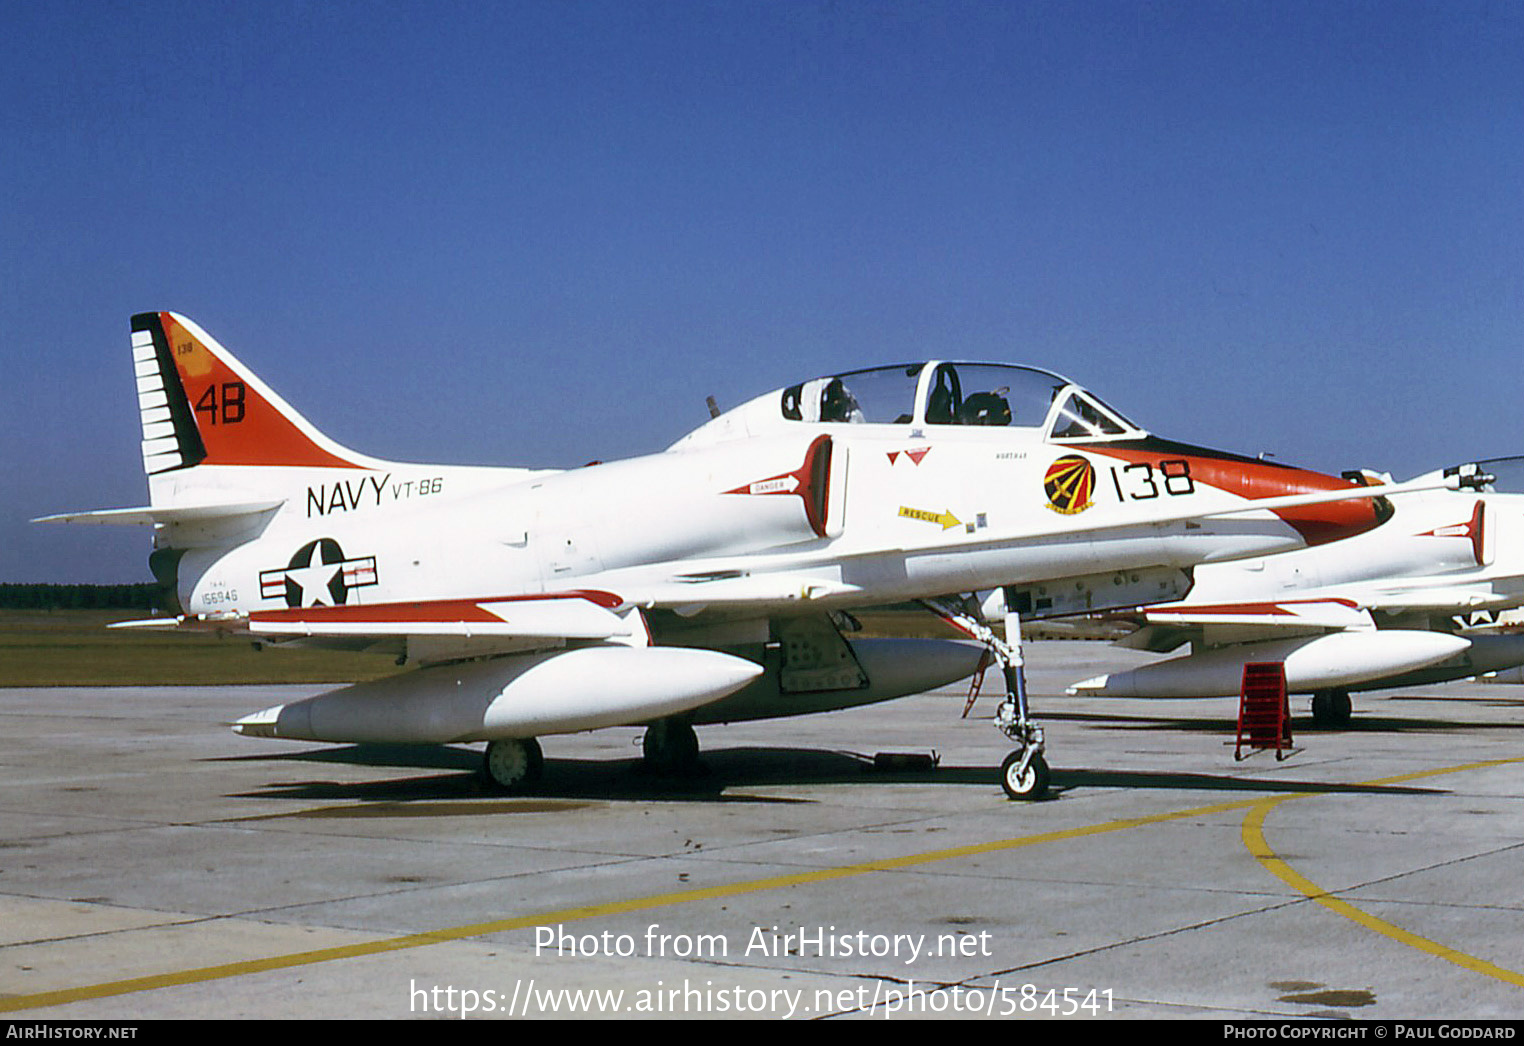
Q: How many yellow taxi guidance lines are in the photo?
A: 2